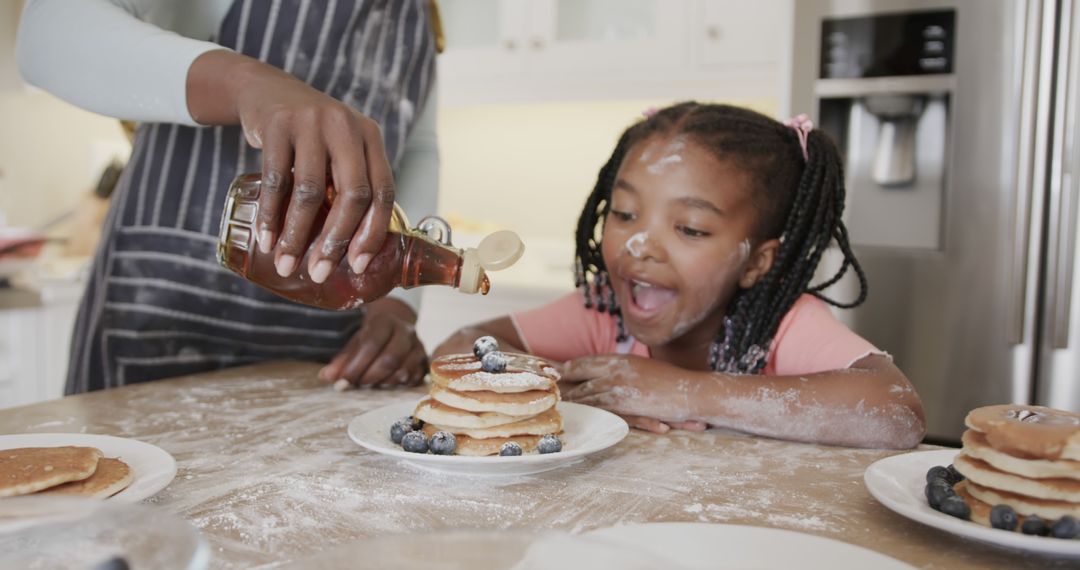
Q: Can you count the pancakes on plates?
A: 12